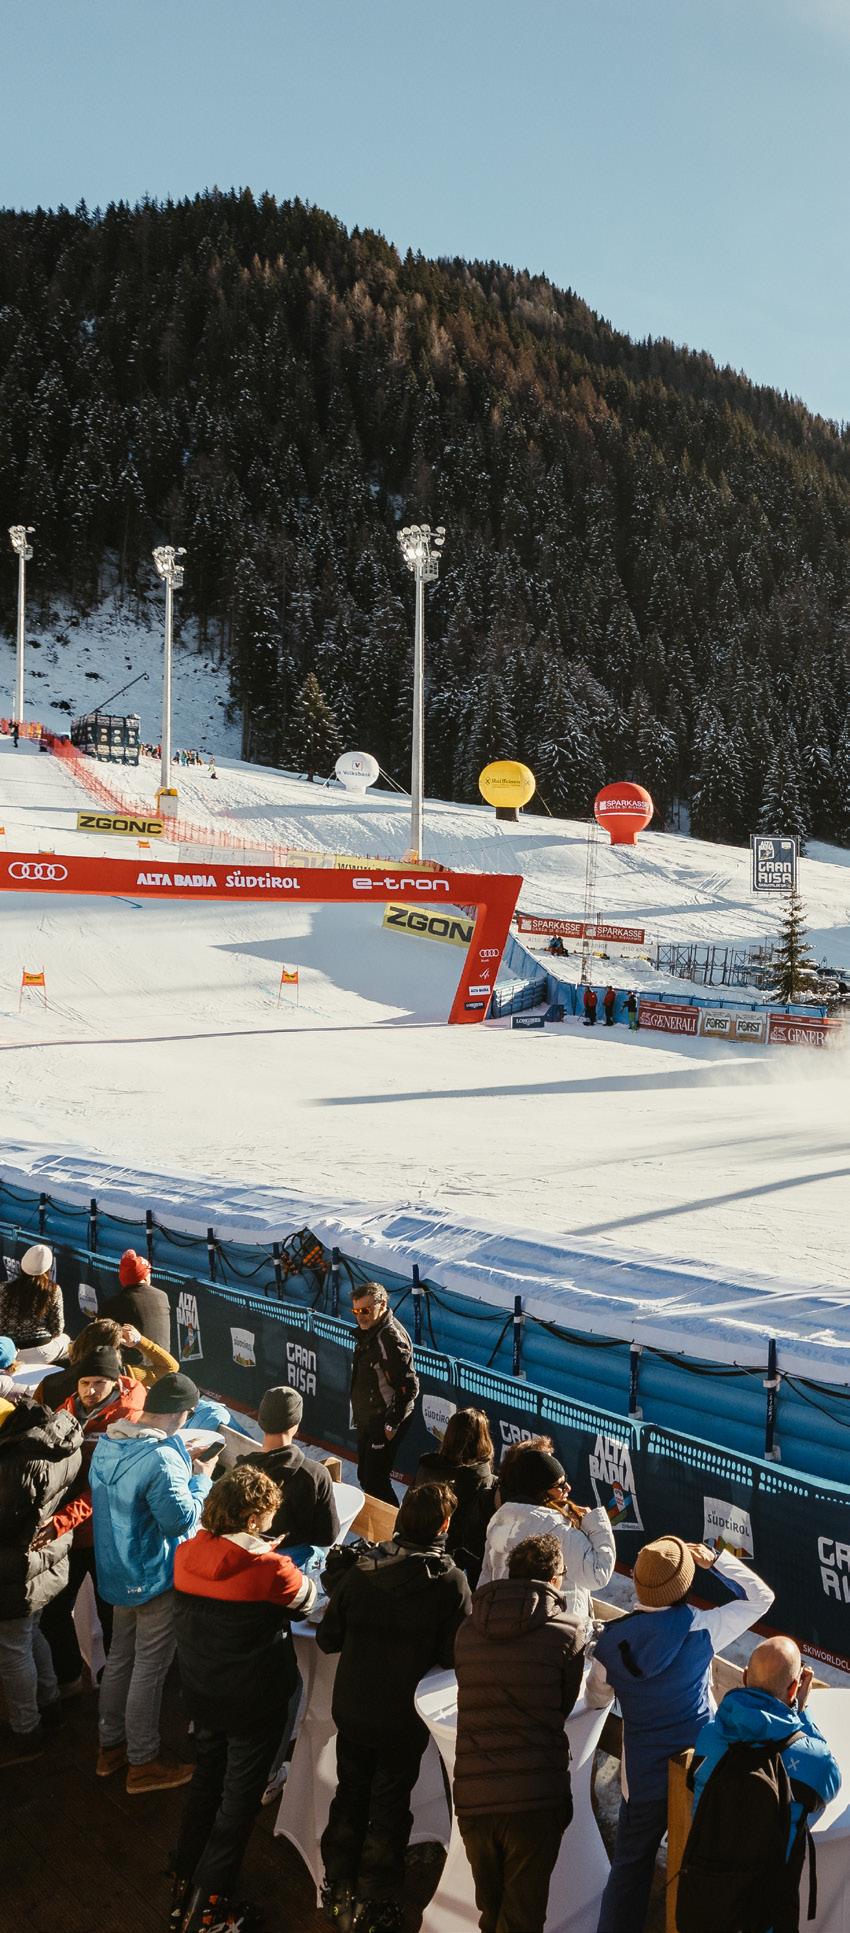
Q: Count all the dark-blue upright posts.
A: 10